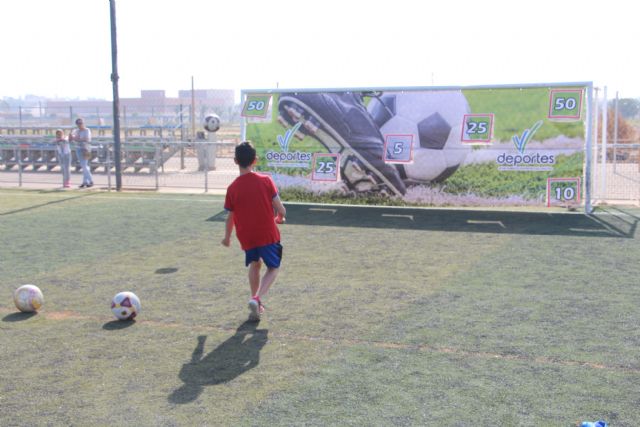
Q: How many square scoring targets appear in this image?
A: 6